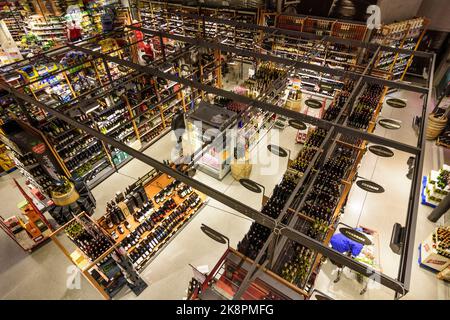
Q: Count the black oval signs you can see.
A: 11